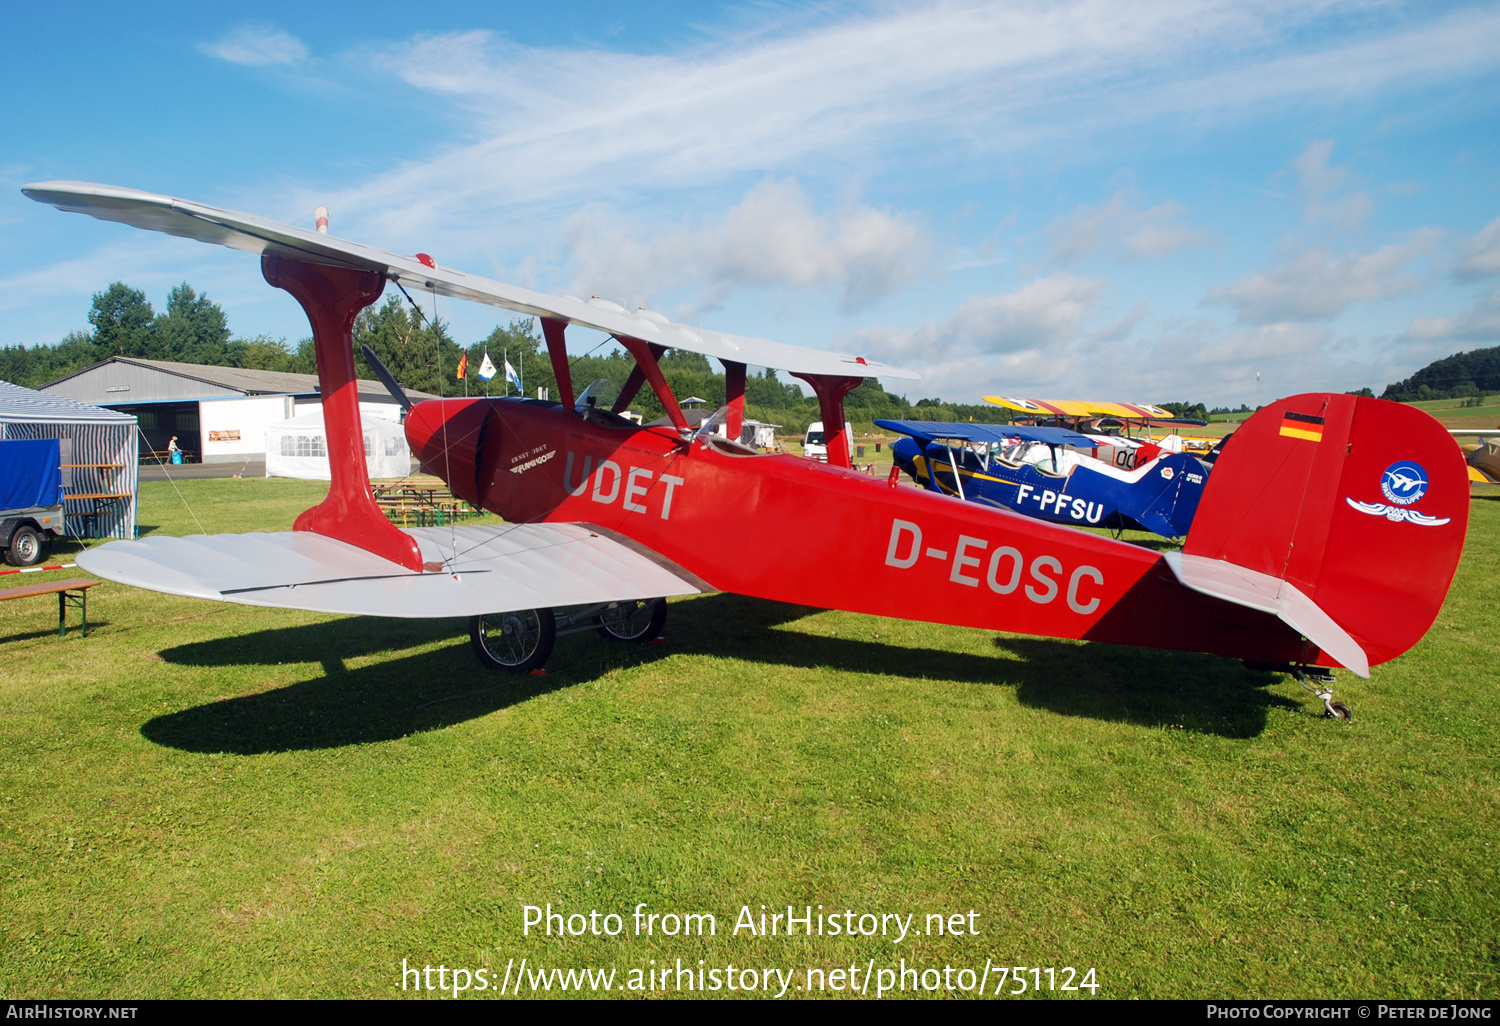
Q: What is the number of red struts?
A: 6